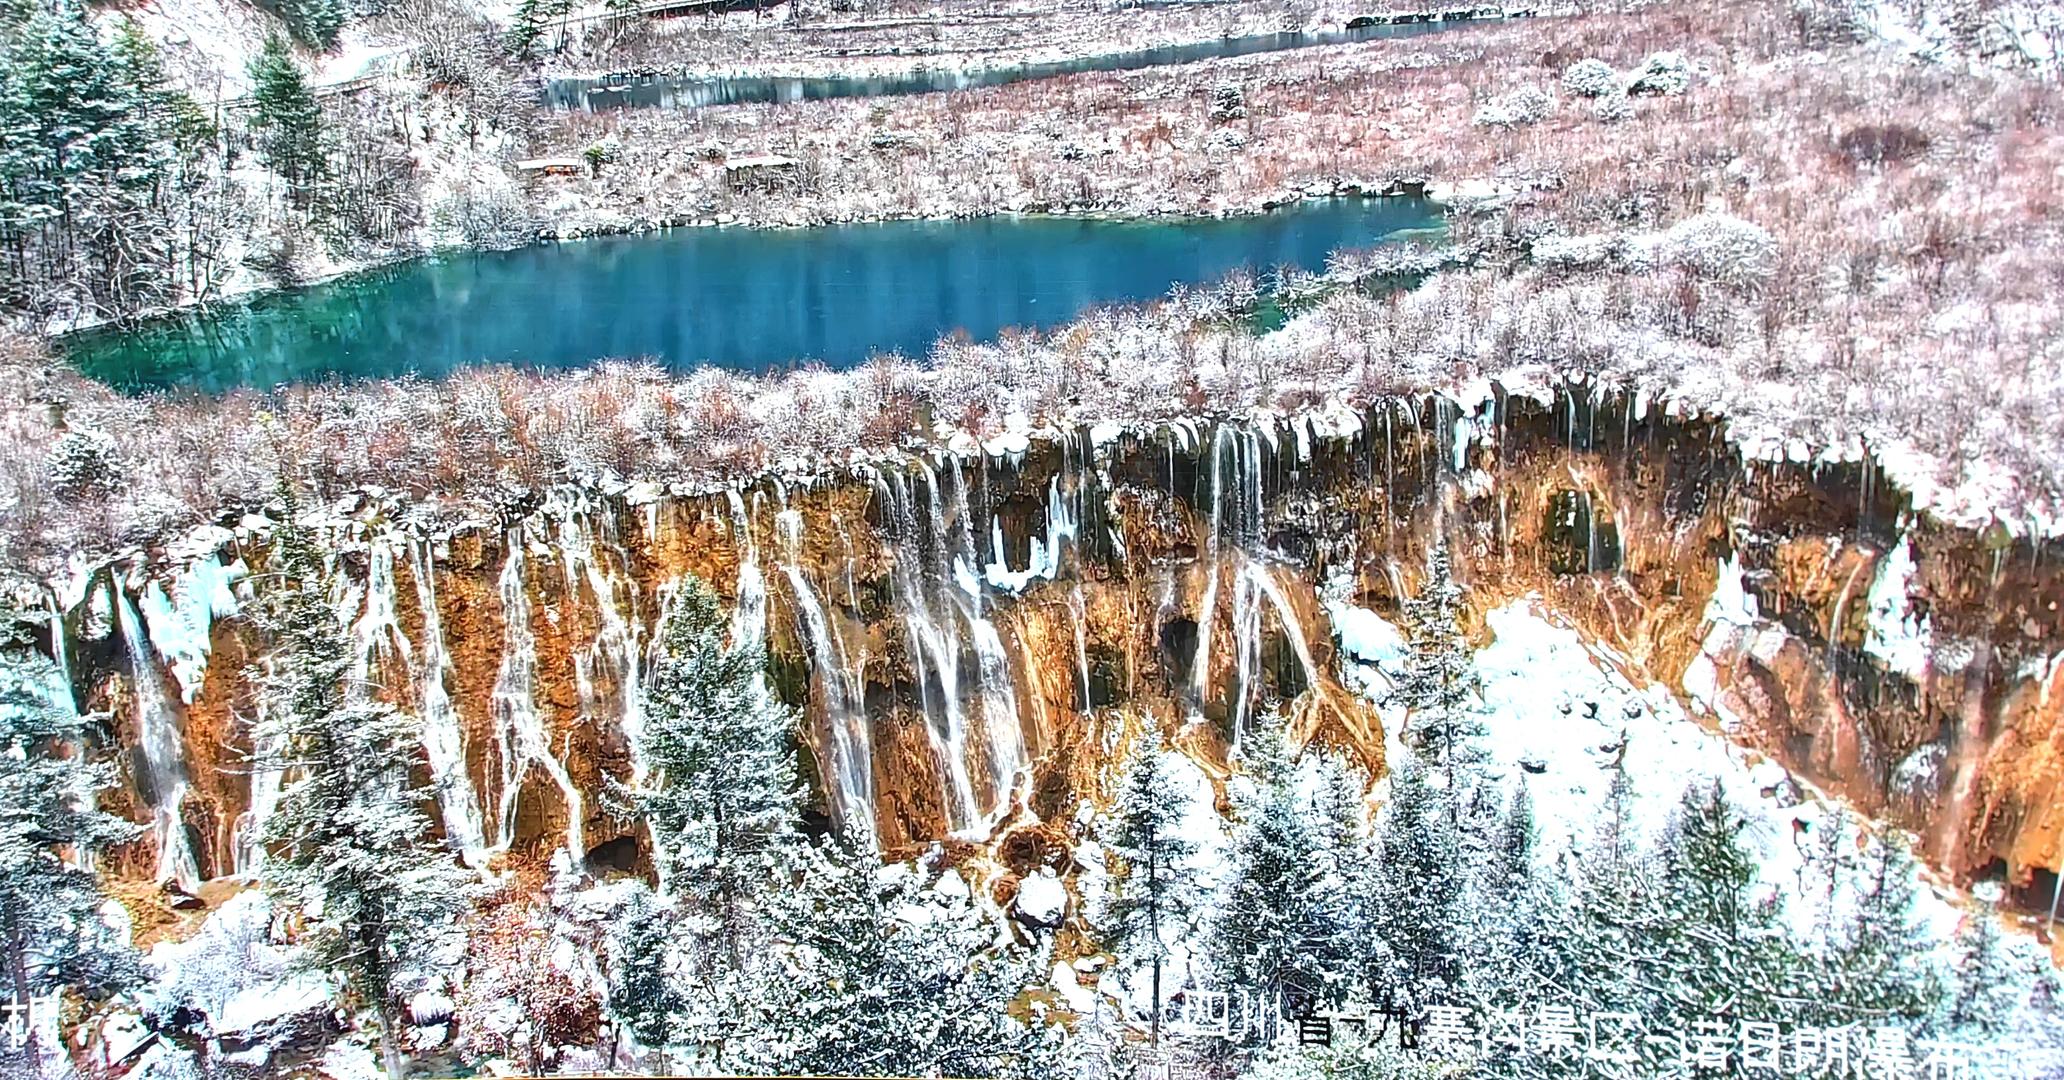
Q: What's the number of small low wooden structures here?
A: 2